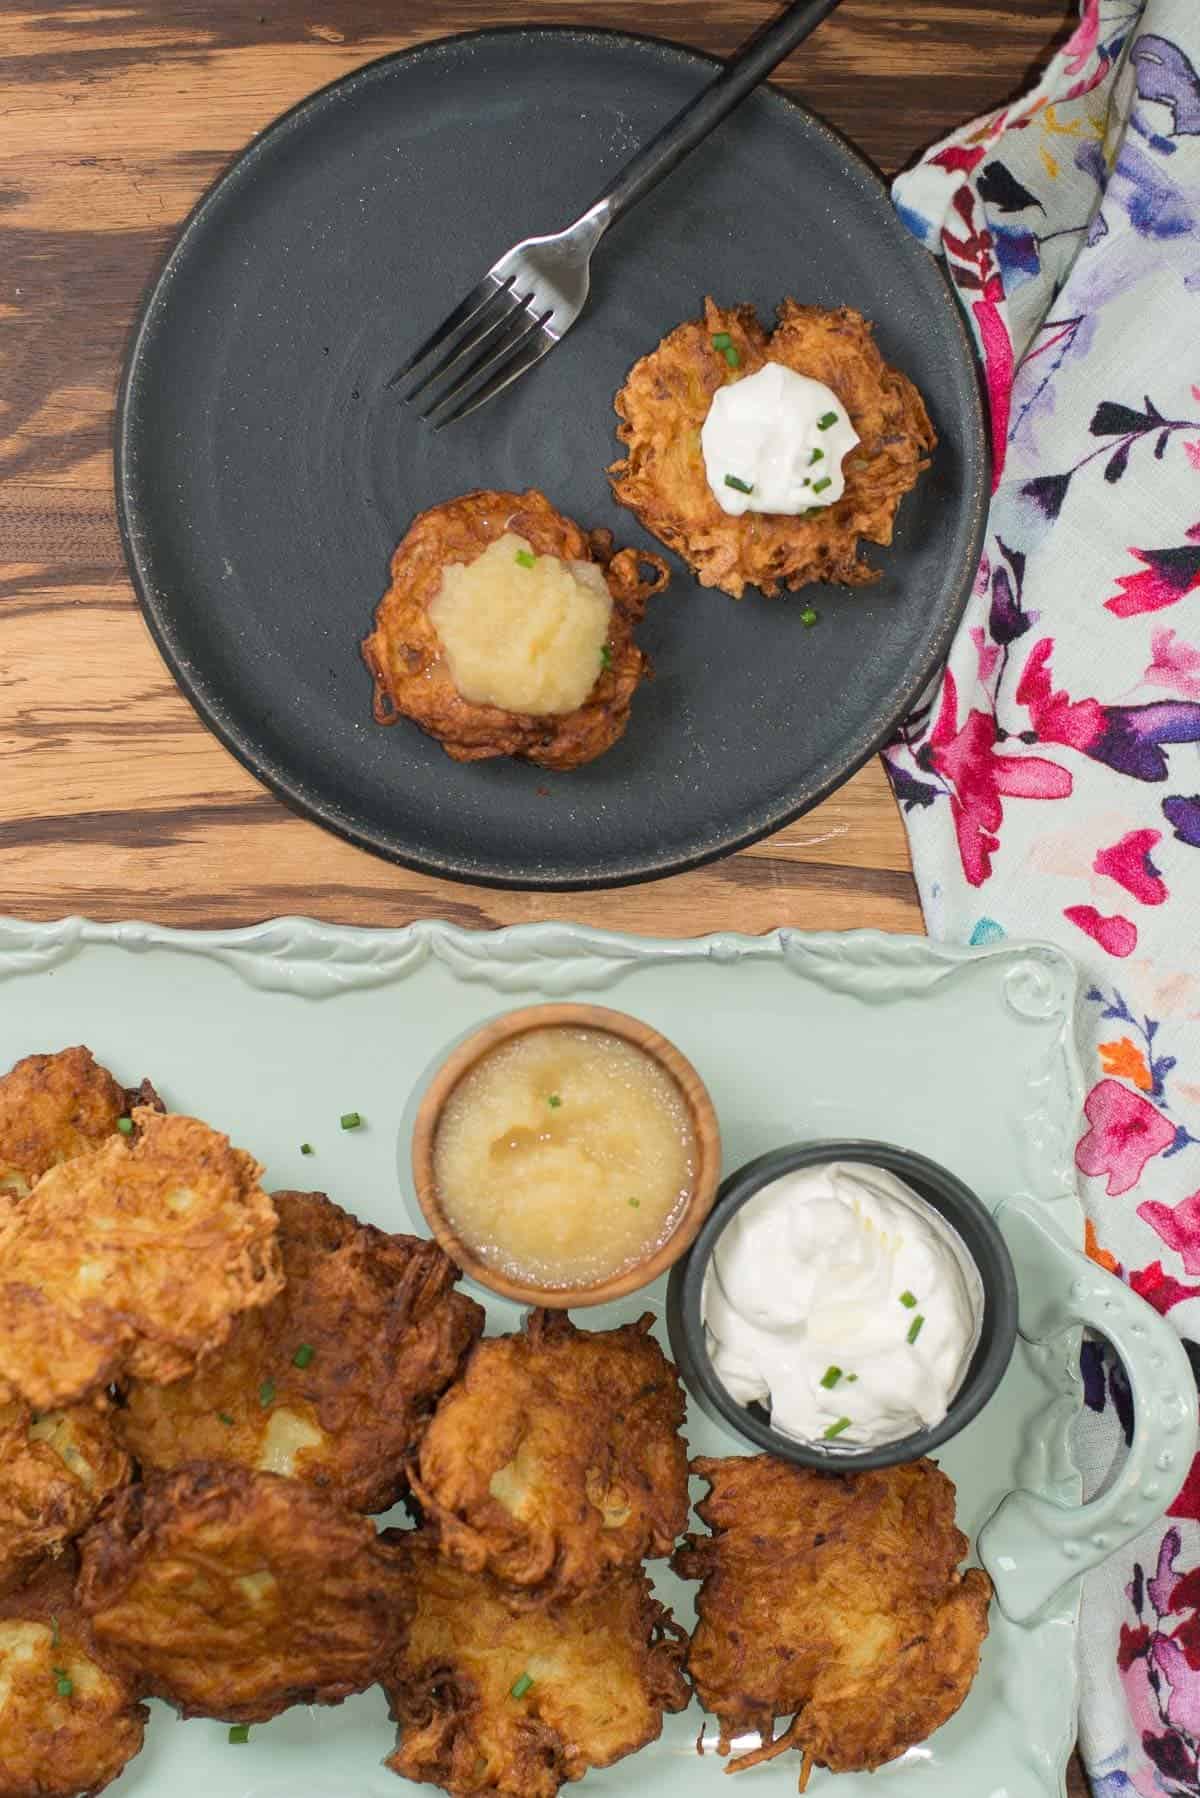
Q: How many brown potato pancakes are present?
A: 11